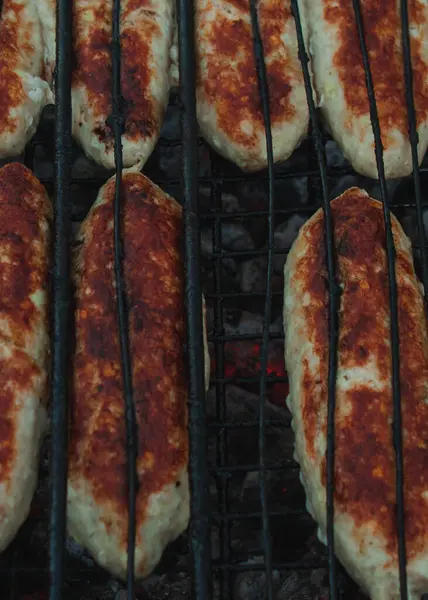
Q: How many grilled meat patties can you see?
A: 7